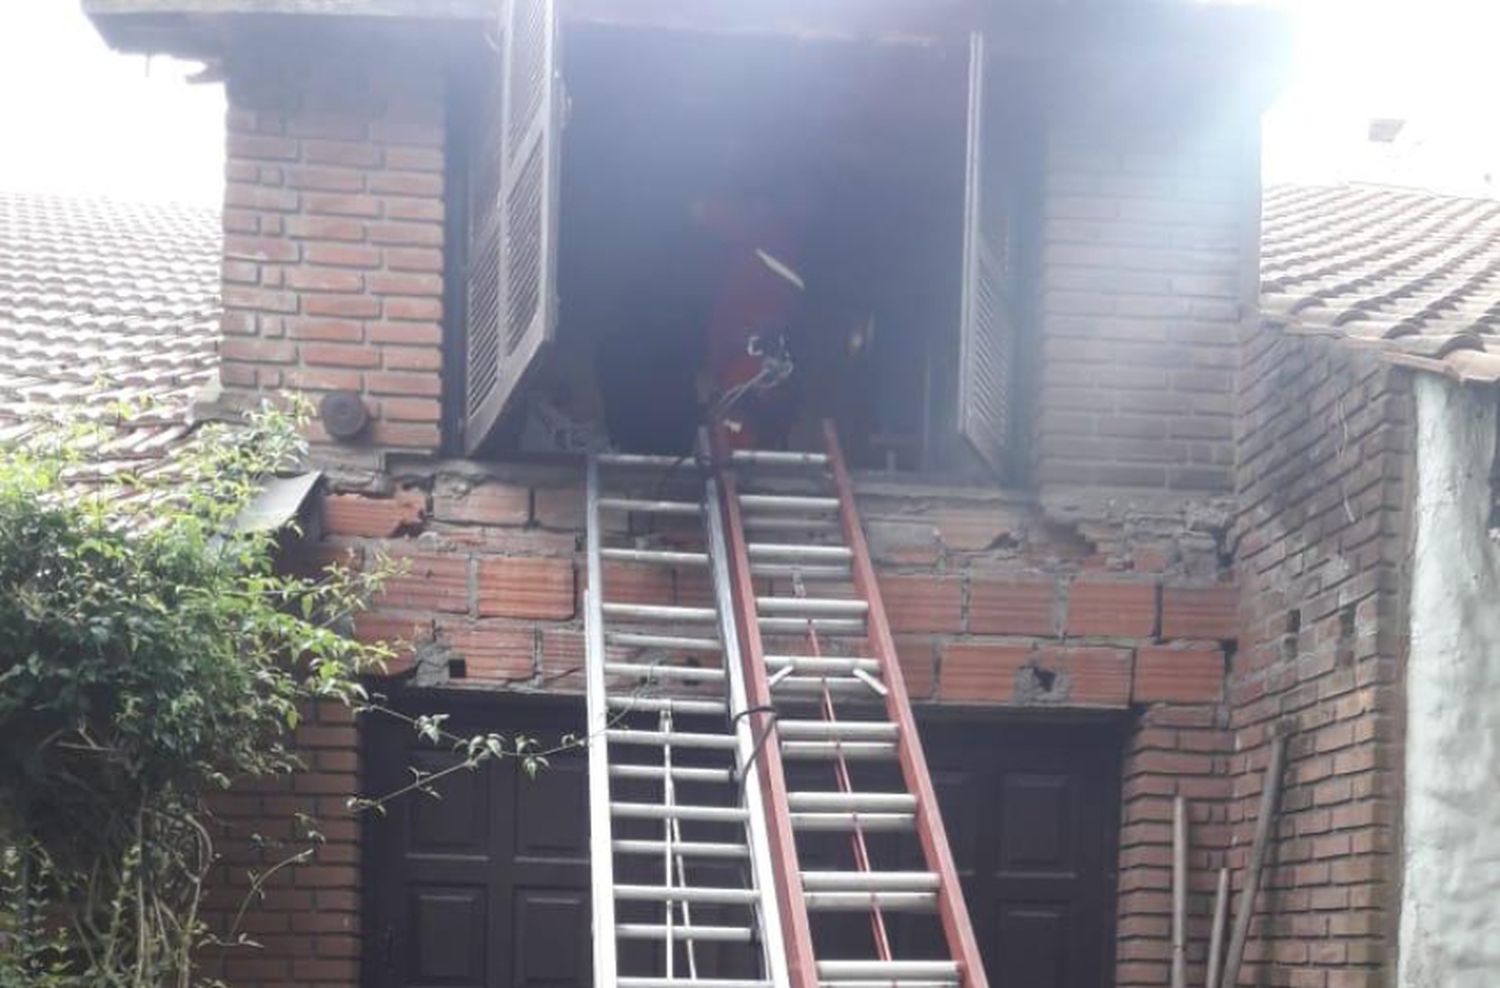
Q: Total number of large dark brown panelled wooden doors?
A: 2